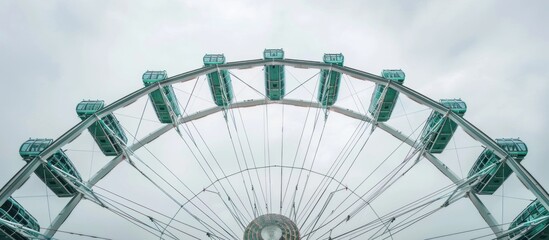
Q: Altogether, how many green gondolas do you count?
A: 11